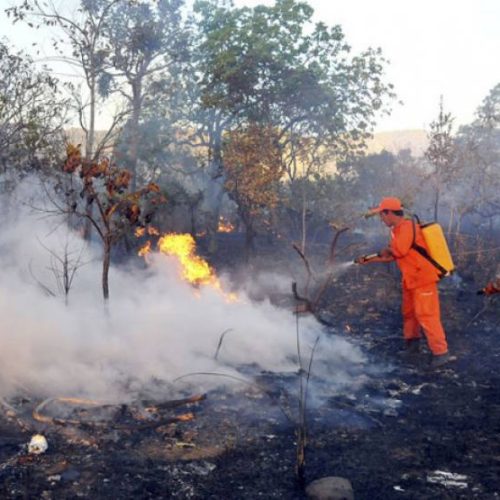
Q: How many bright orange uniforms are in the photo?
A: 1